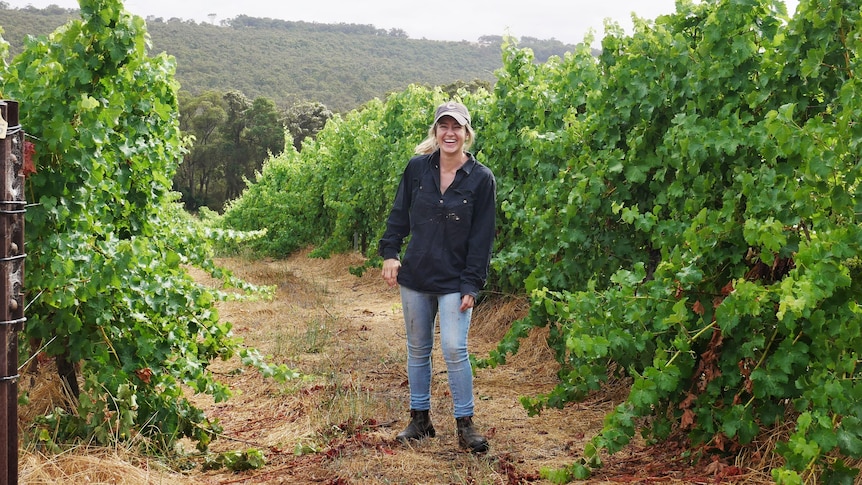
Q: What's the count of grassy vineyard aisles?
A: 1